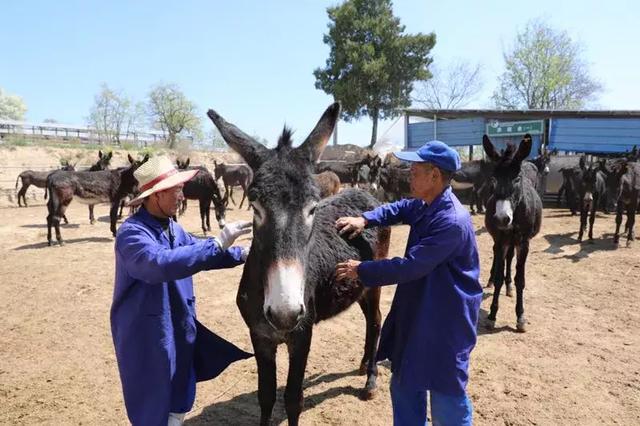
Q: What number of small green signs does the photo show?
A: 1